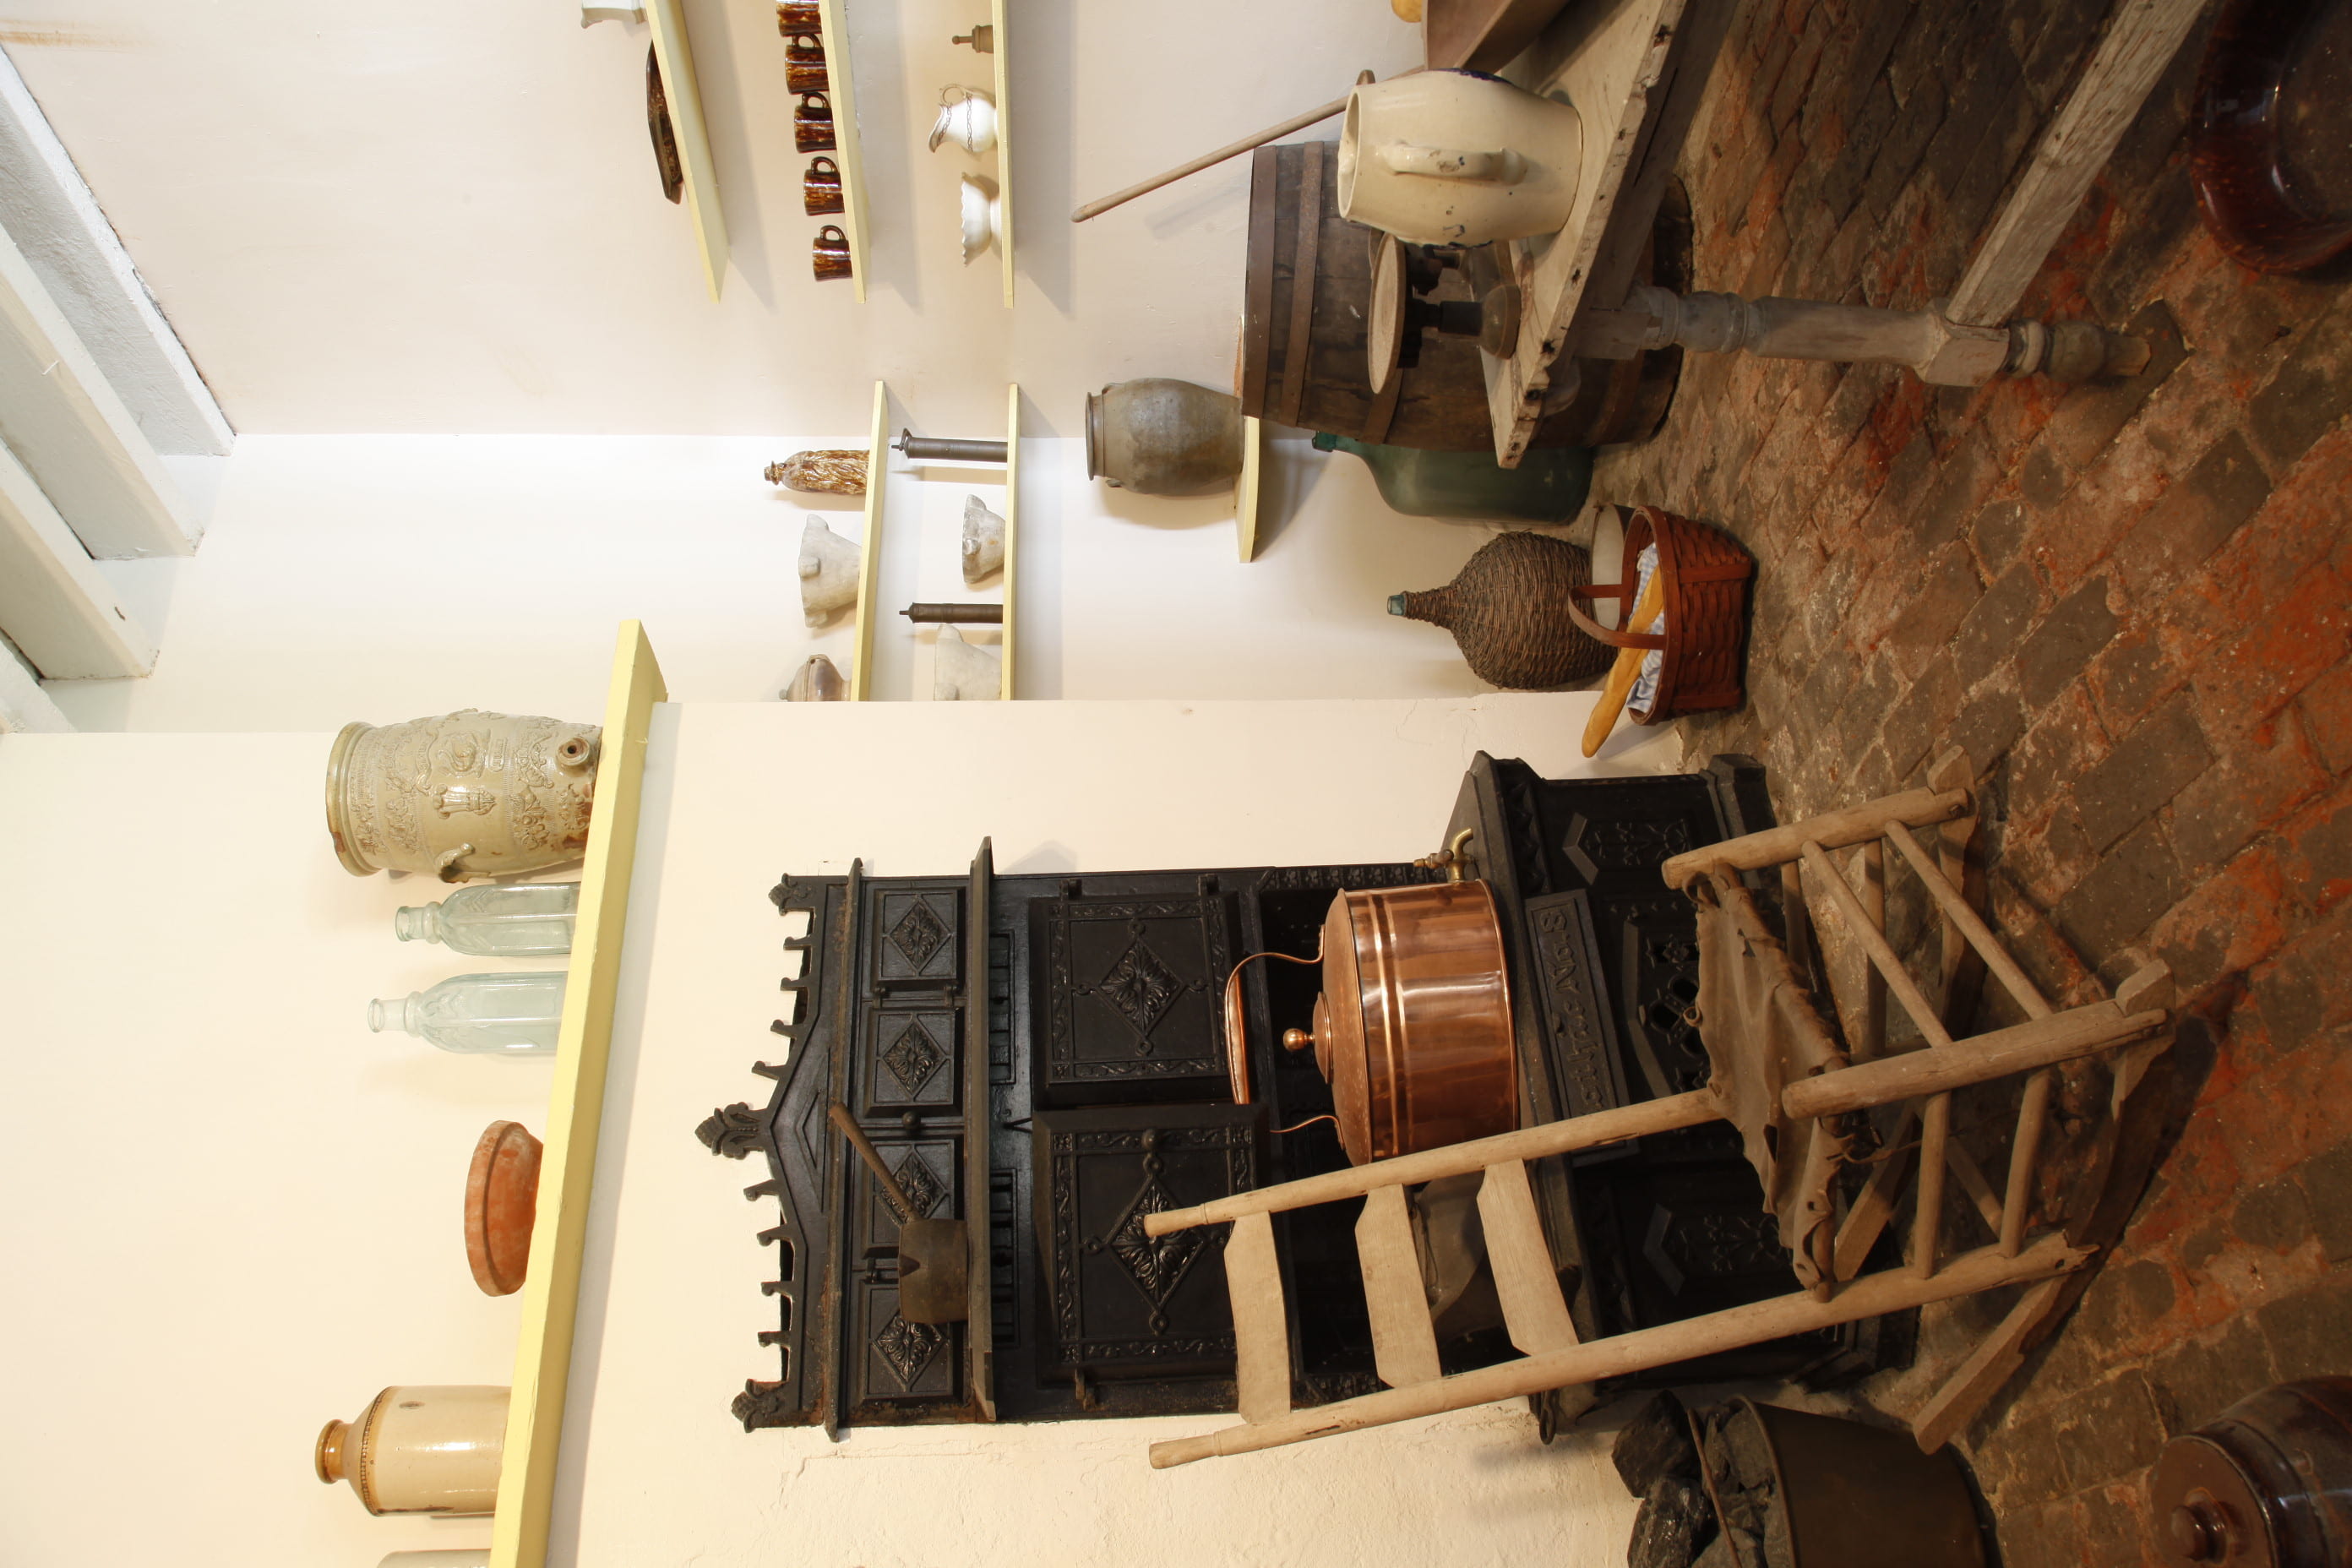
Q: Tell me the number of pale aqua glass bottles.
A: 2